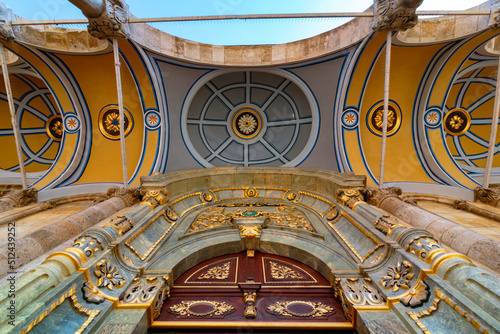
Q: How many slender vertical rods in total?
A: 4